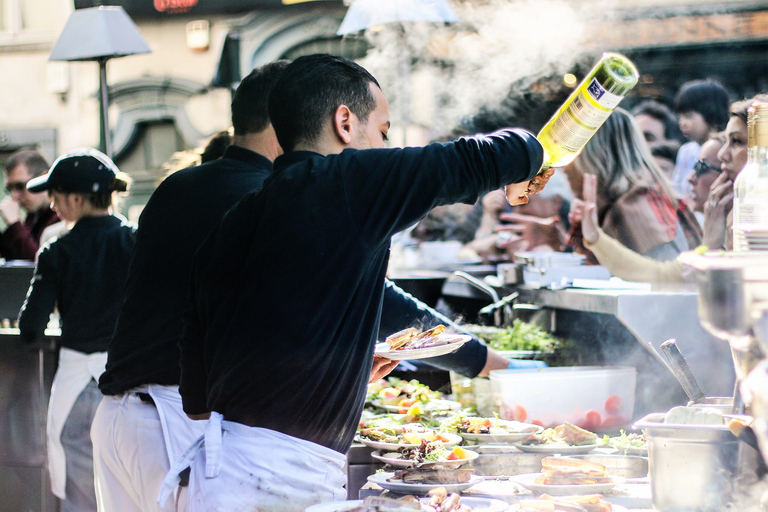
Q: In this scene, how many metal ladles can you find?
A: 1